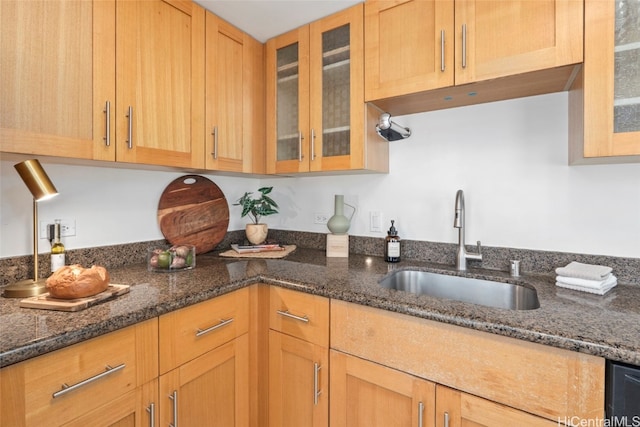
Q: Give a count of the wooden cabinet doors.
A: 13